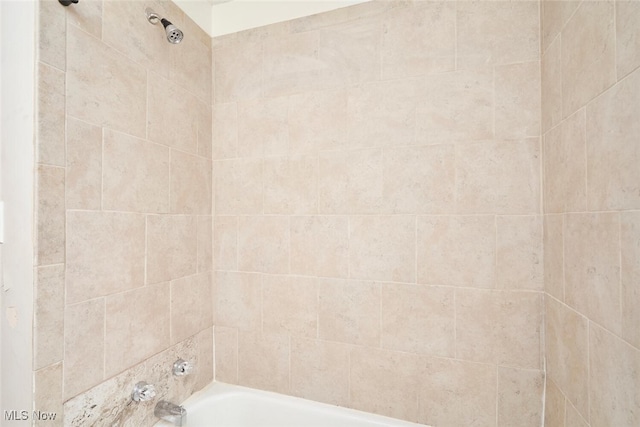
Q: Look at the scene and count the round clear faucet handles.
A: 2